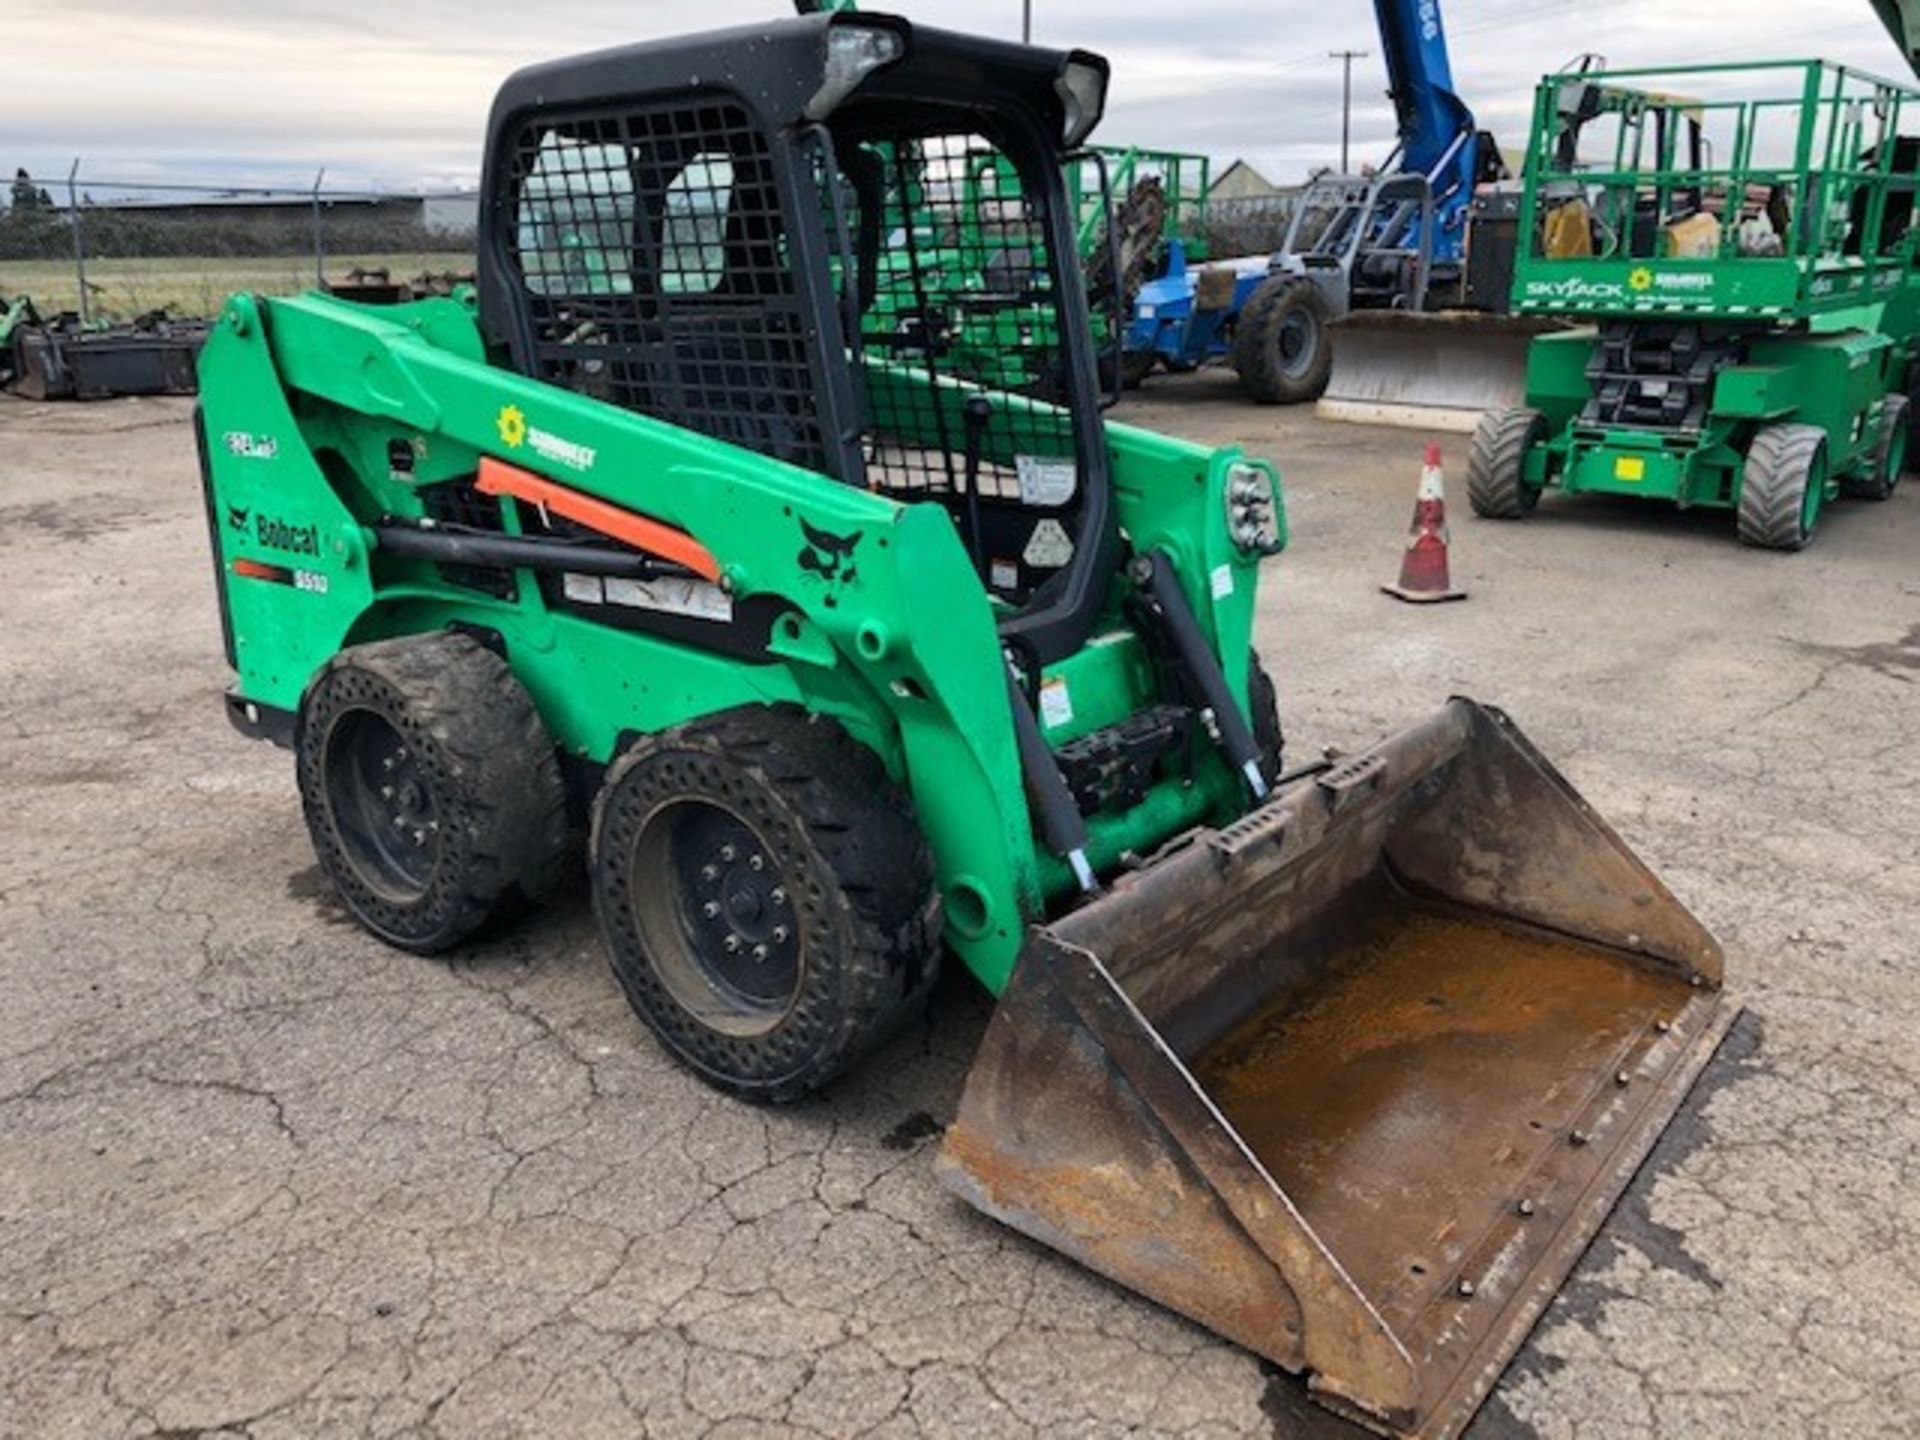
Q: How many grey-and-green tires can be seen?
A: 3